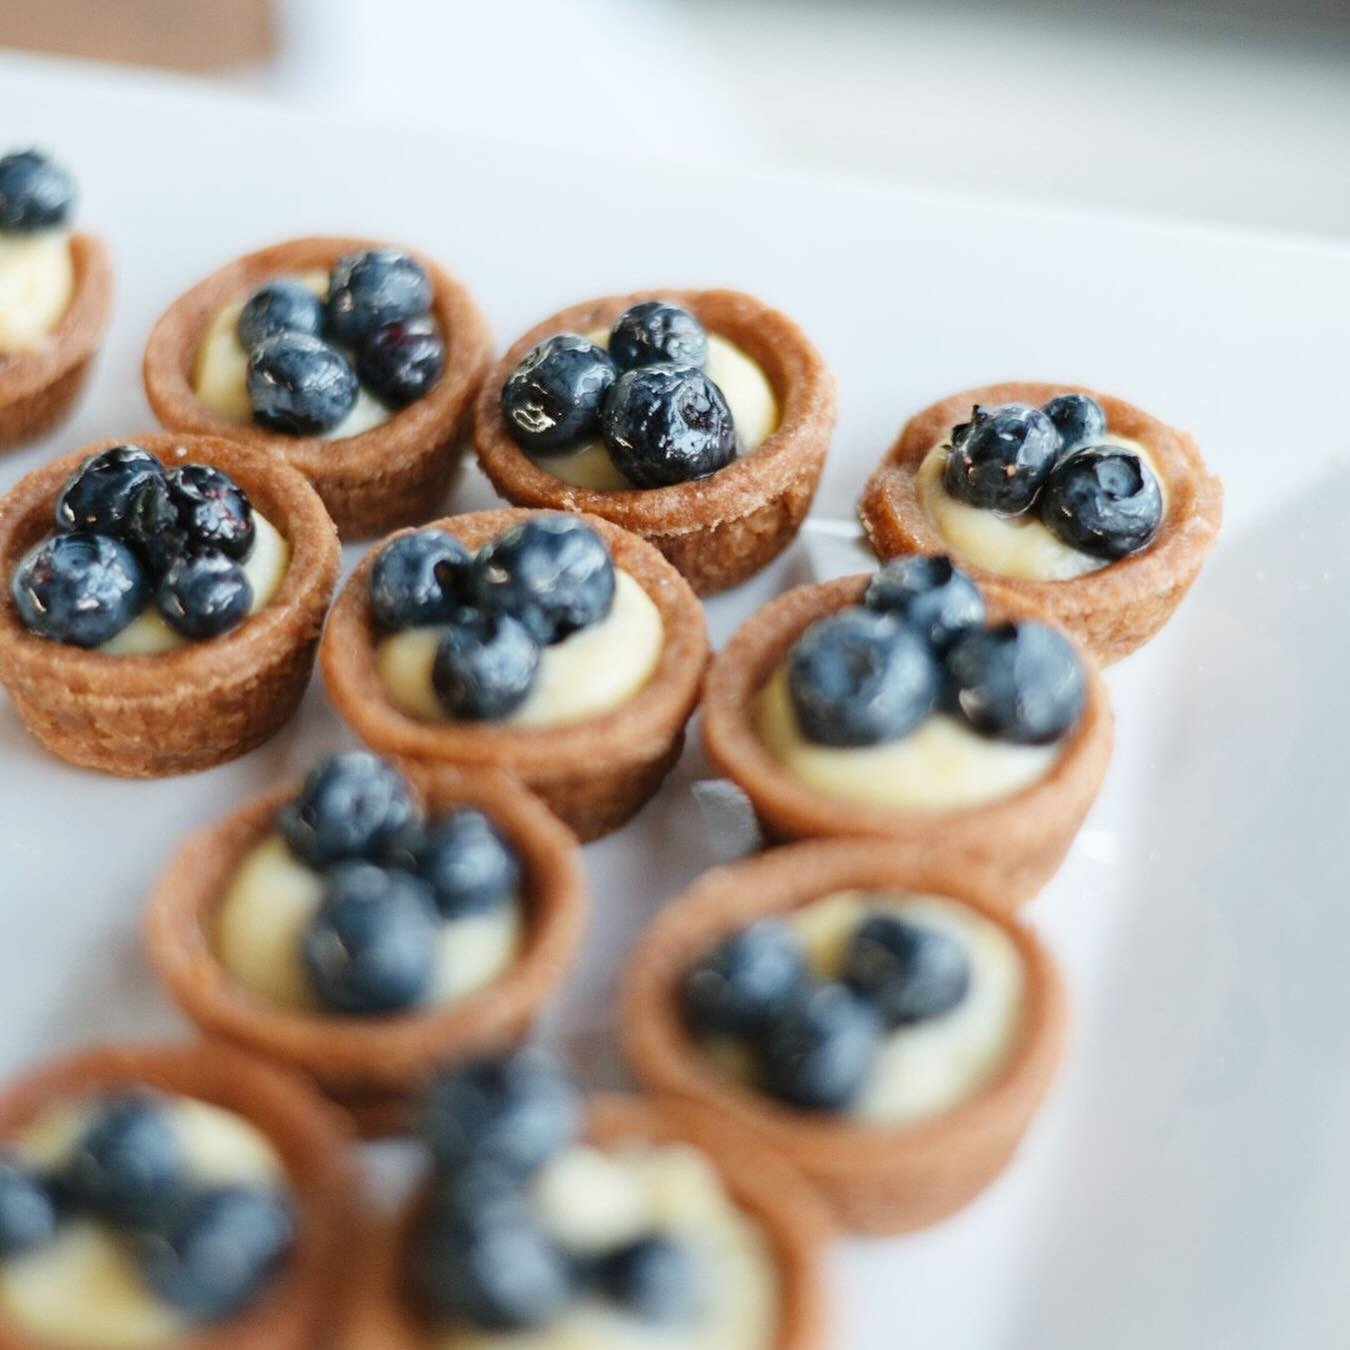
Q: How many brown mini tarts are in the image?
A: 11